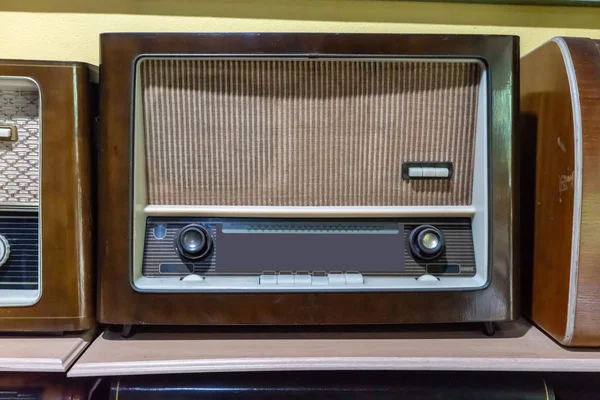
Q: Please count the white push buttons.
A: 9